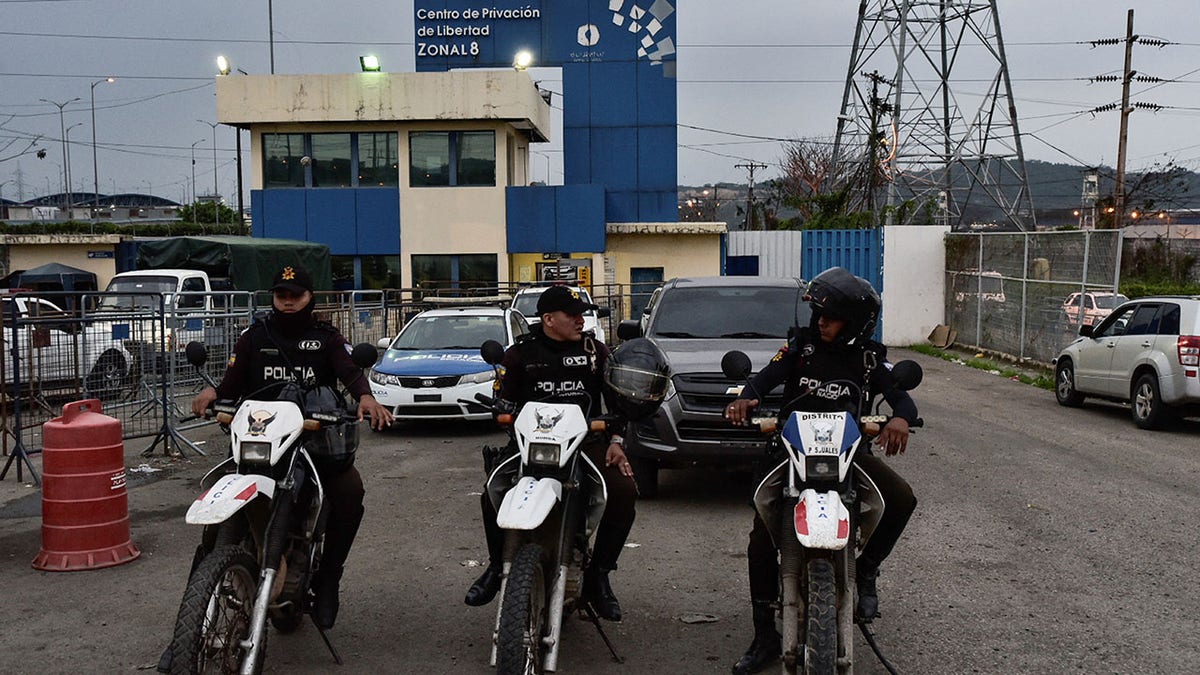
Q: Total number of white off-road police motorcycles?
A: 3